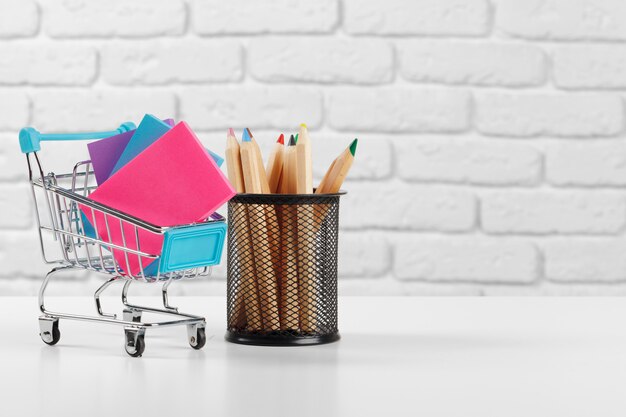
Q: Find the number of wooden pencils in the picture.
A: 8